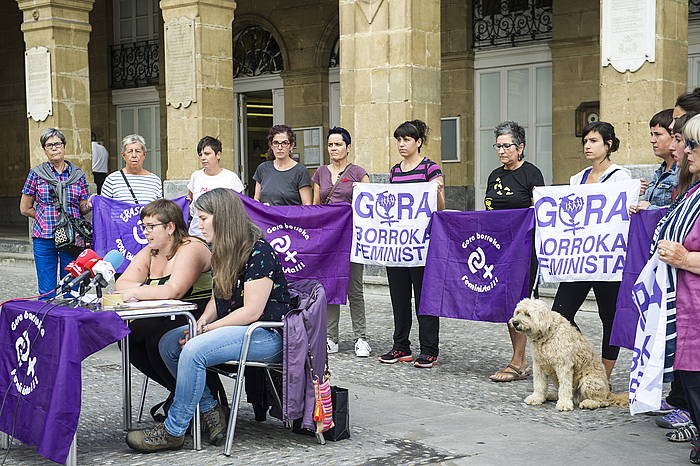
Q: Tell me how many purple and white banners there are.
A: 8